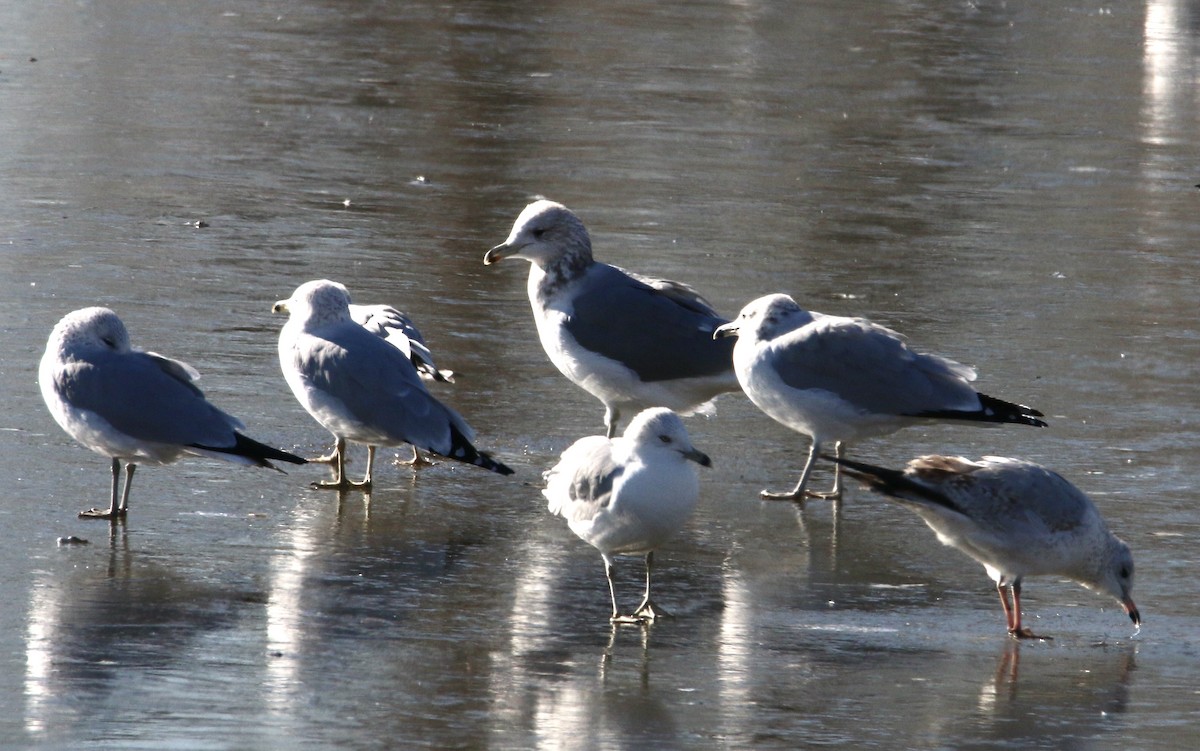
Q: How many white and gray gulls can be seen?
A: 7